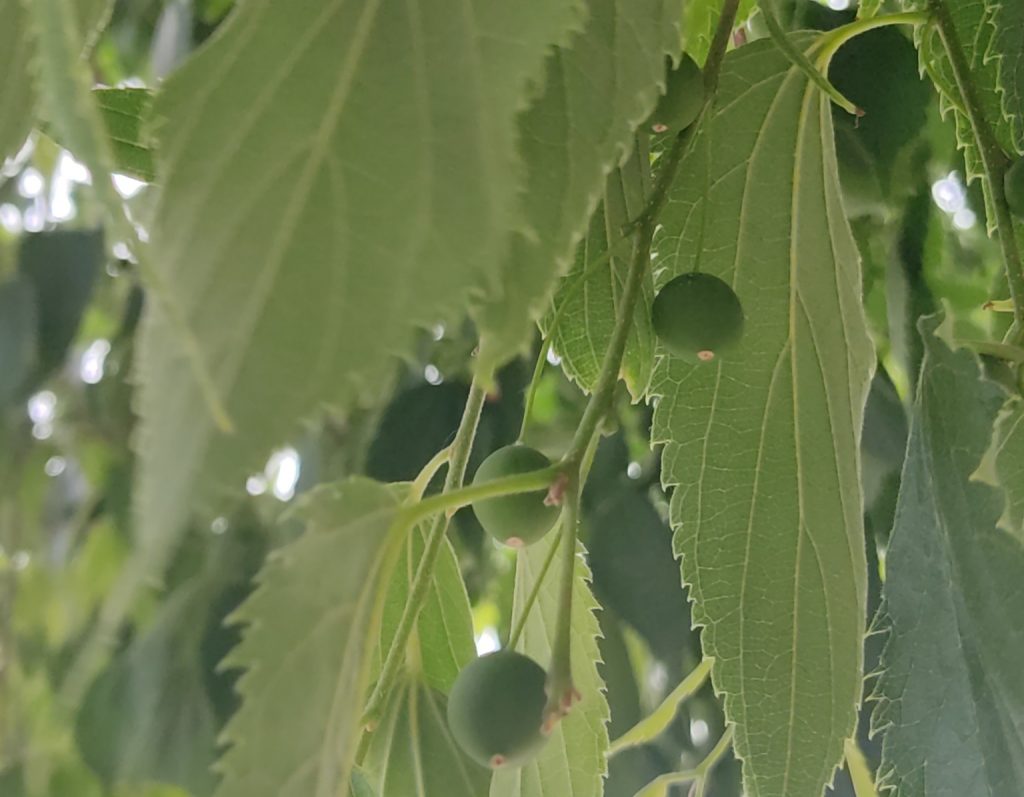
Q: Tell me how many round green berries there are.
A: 5